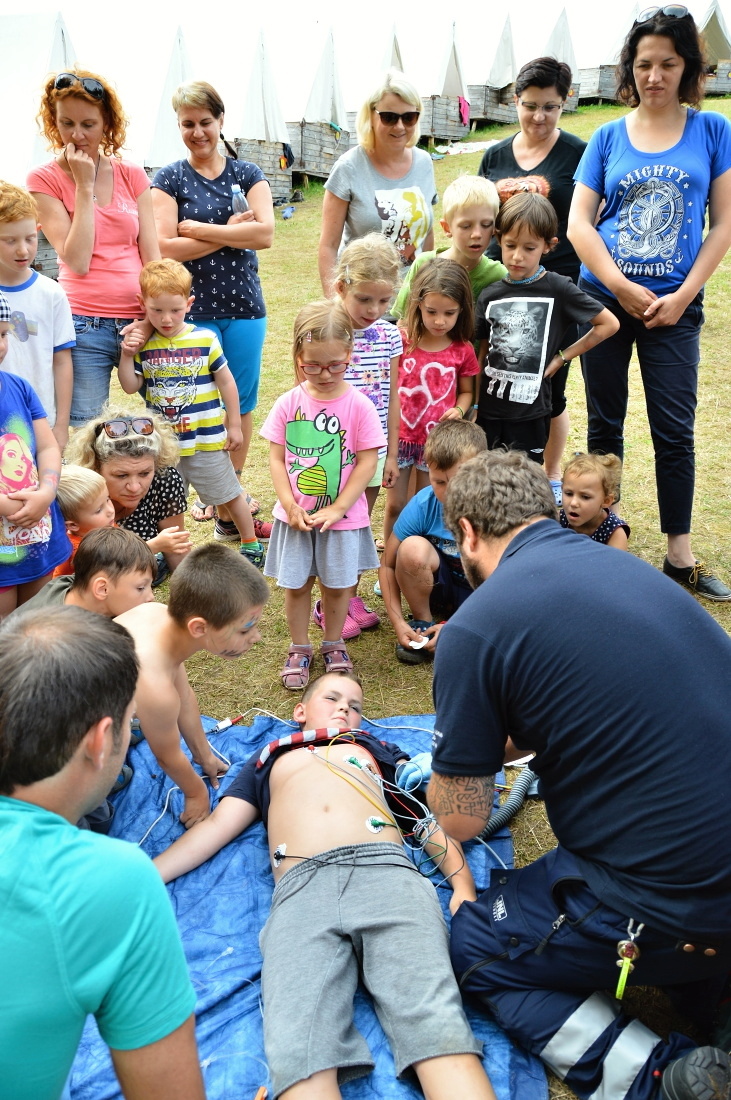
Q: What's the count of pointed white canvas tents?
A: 10